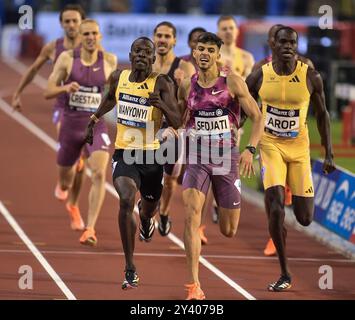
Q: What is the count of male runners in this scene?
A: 9